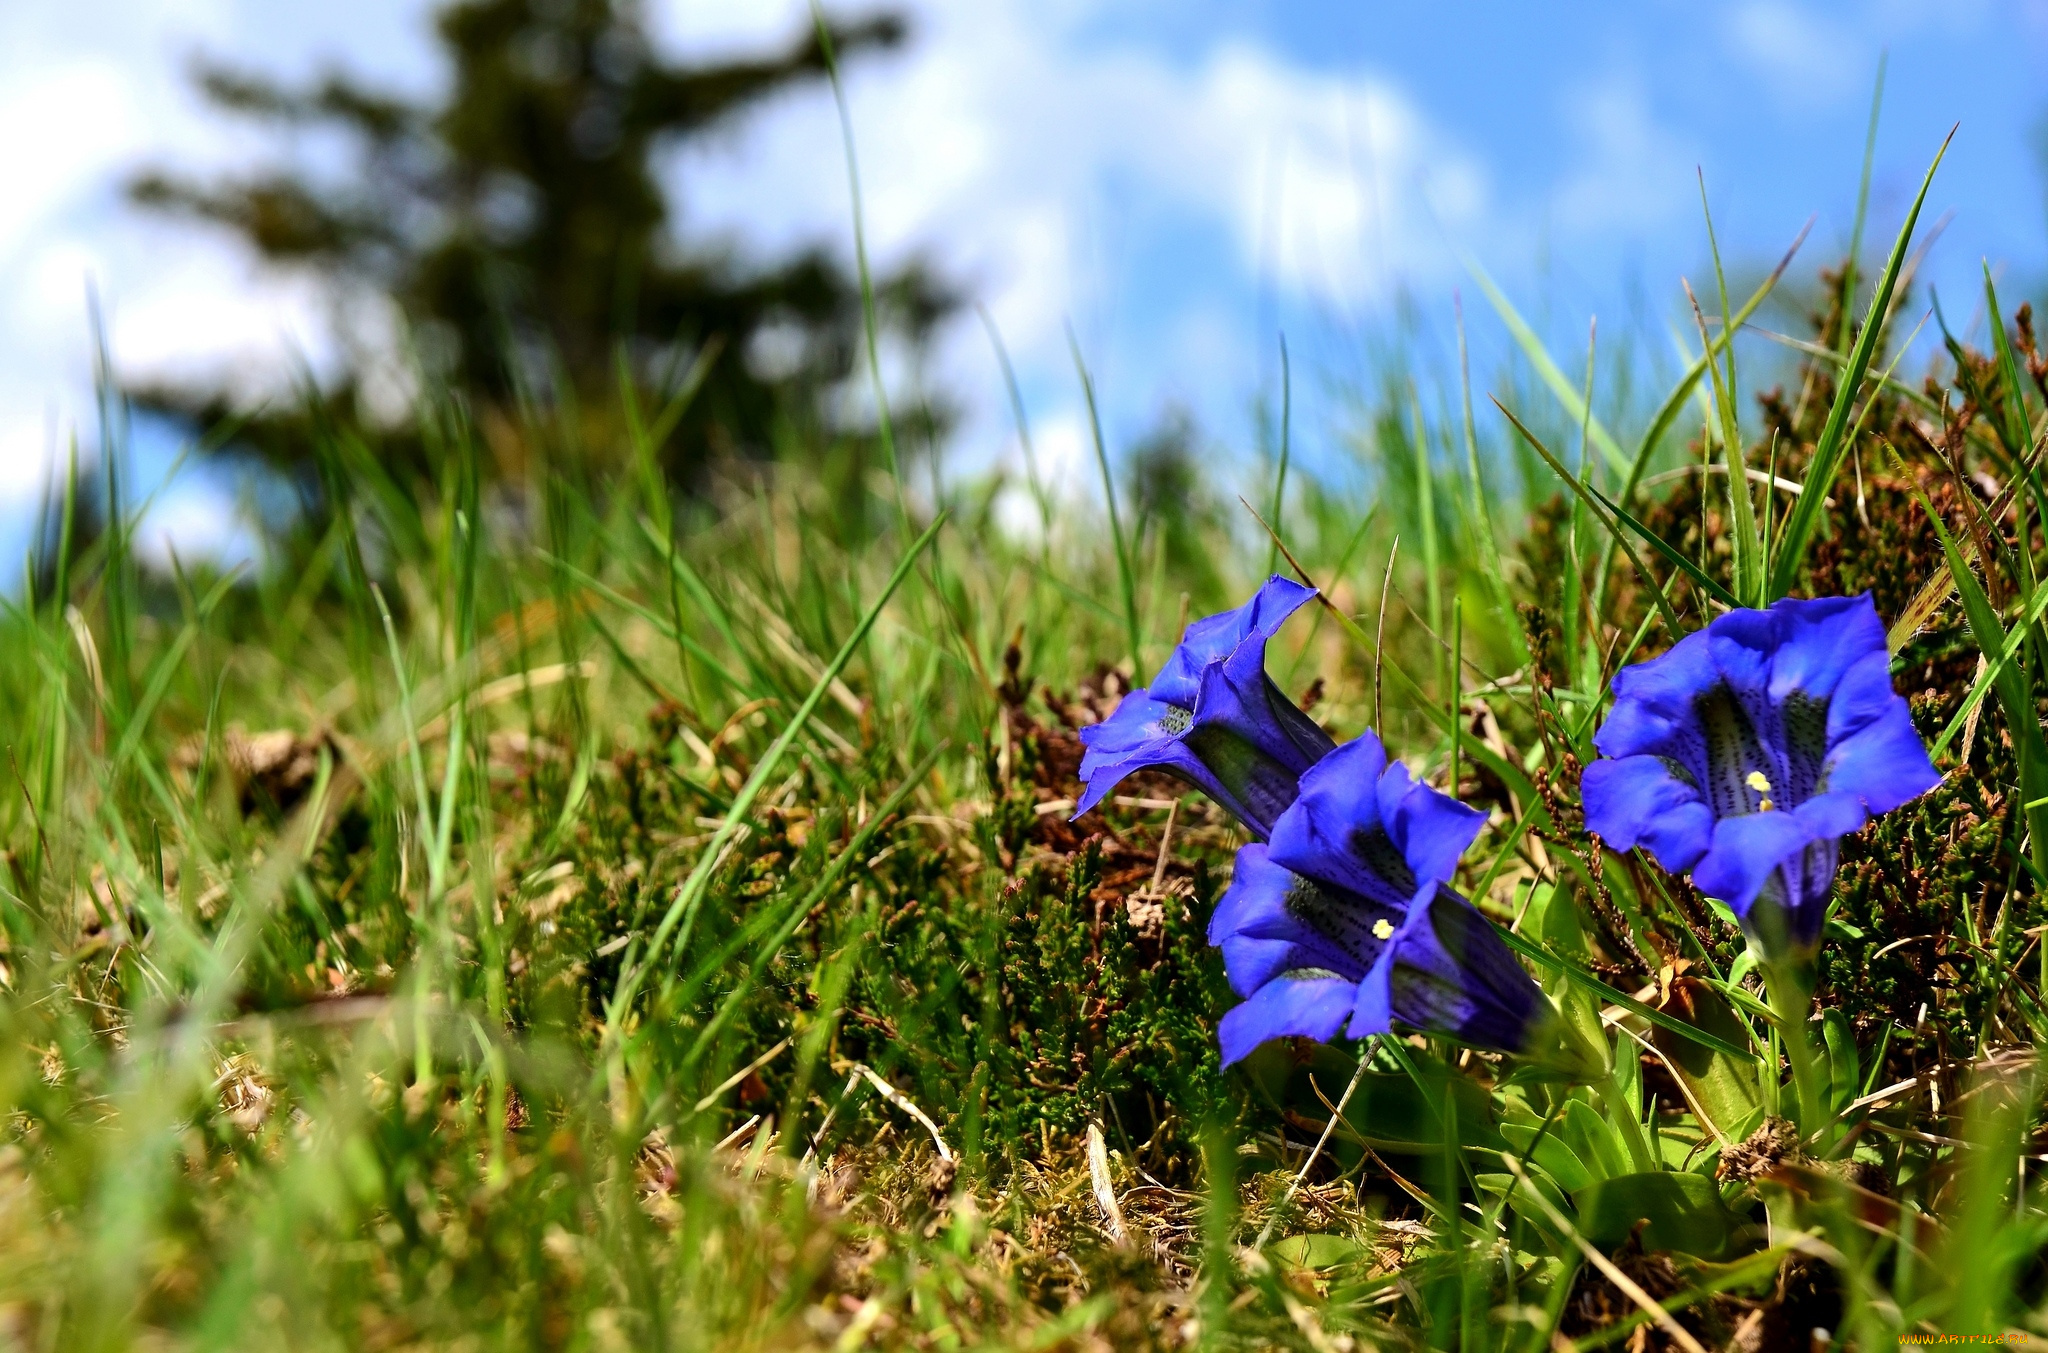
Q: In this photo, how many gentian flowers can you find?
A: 3